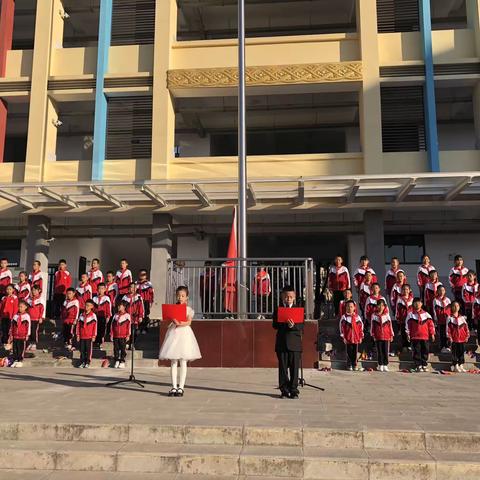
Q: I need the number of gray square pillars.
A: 3